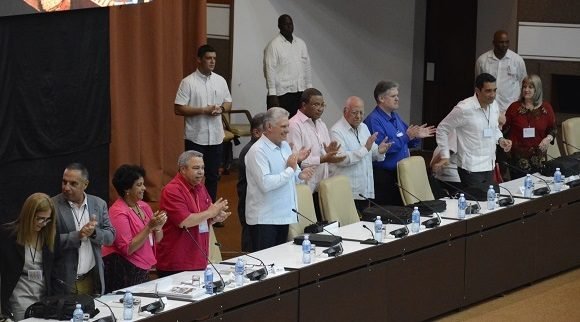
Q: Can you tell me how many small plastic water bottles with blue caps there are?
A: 11